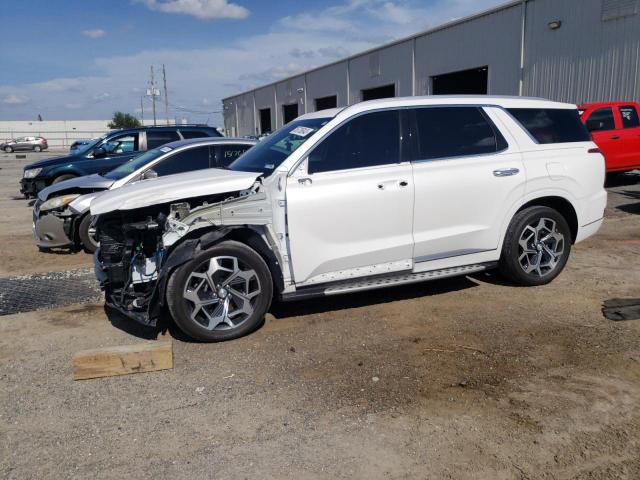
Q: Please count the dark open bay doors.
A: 5